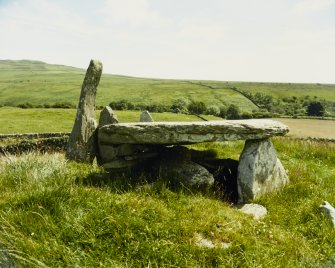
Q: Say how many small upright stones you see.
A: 2